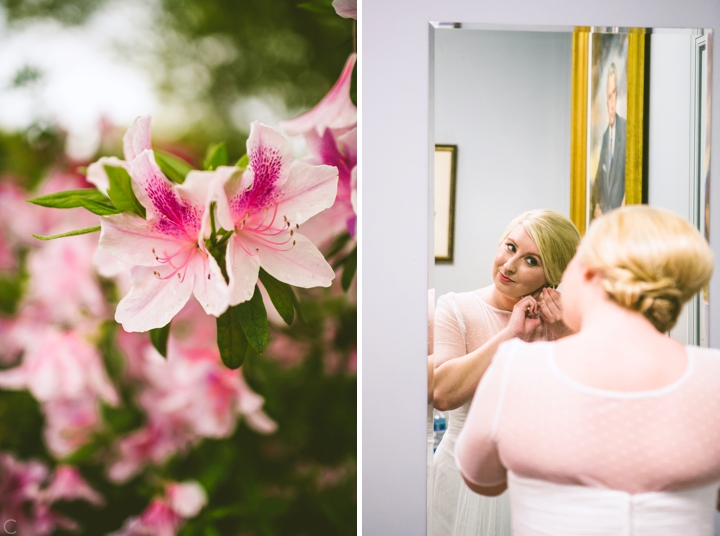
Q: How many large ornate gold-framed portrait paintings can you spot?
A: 1